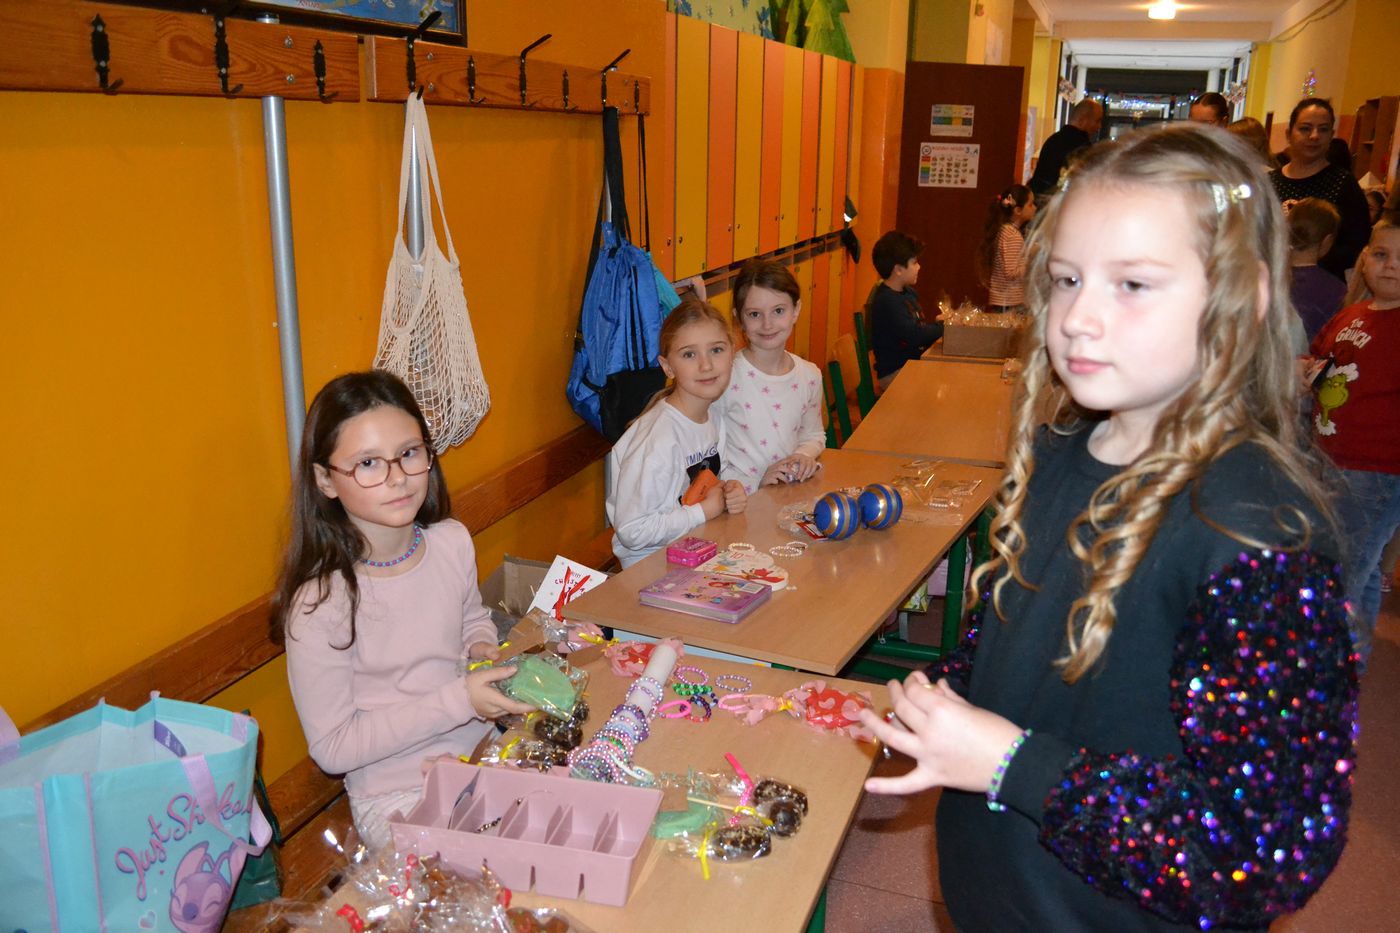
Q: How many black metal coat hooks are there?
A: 9